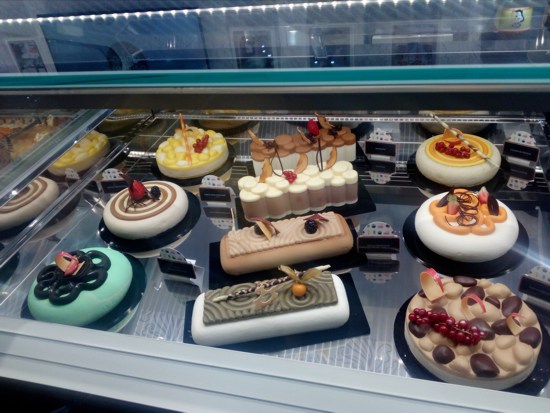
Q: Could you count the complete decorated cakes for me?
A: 10